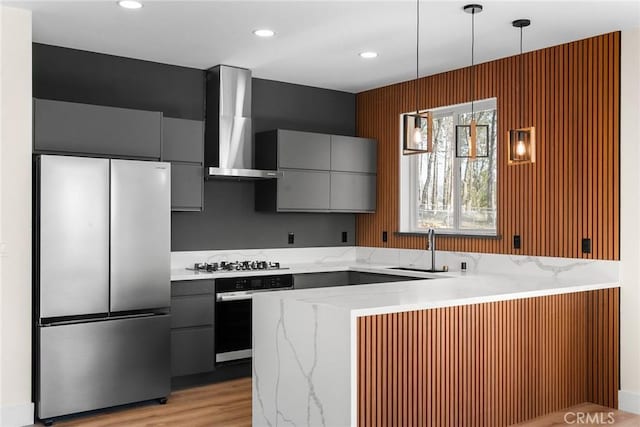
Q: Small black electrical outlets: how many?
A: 5